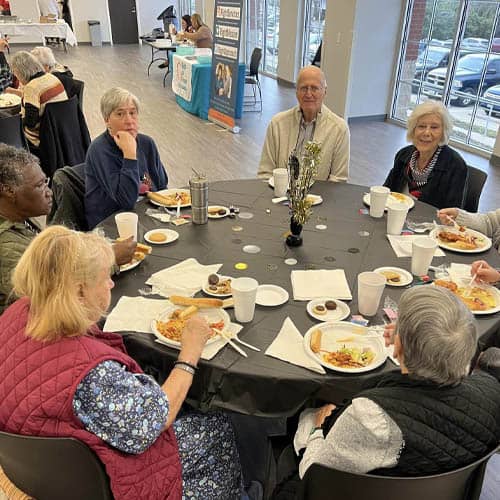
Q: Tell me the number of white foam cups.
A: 7